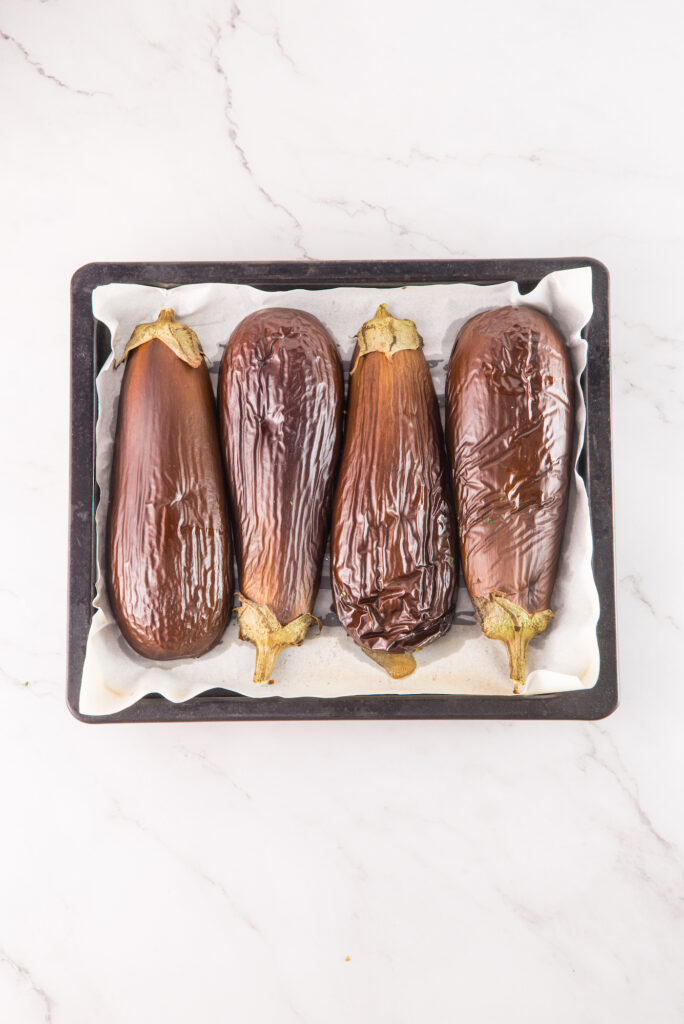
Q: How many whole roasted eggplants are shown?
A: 4